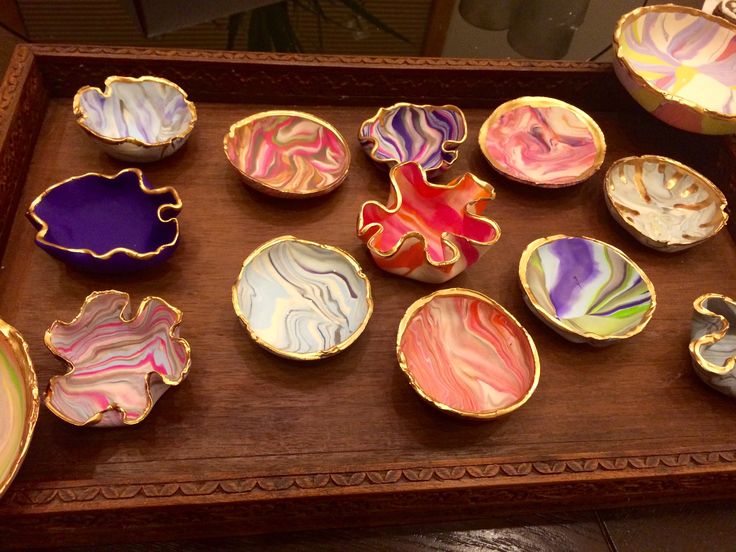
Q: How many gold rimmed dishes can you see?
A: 14